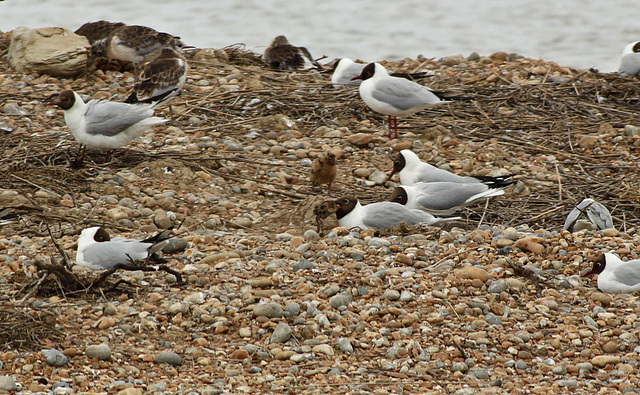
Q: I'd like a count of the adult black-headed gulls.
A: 9